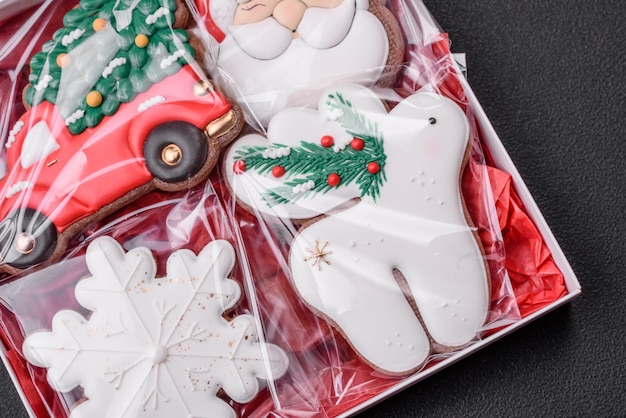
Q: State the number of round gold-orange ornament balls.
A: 4